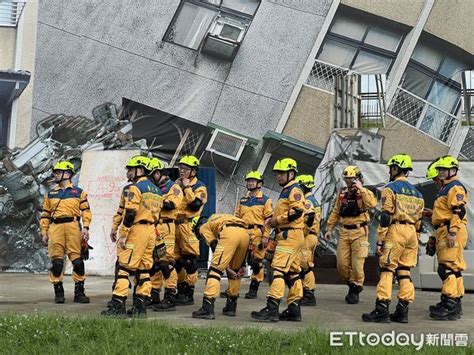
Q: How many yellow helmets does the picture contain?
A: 12